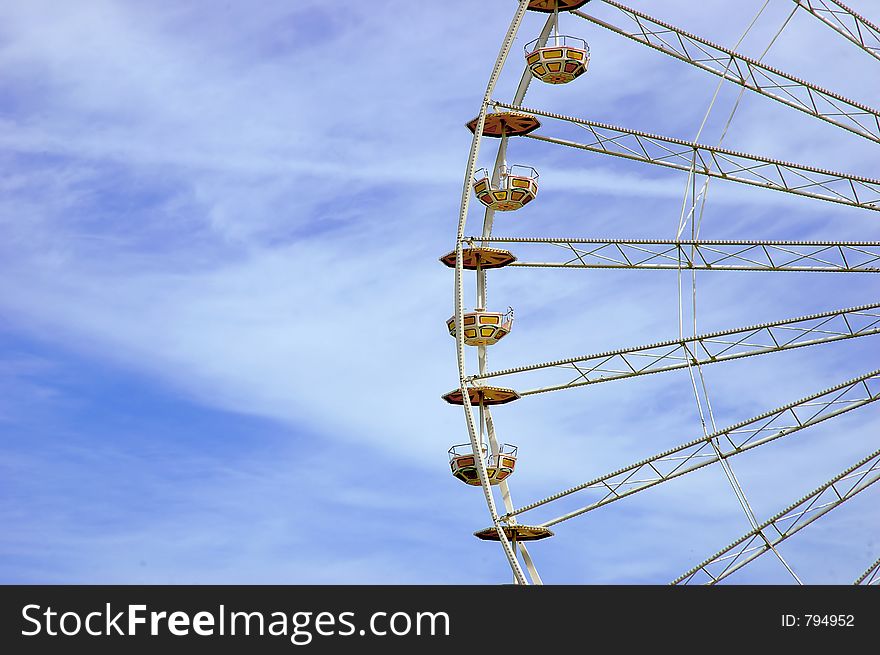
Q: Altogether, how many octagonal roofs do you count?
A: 5